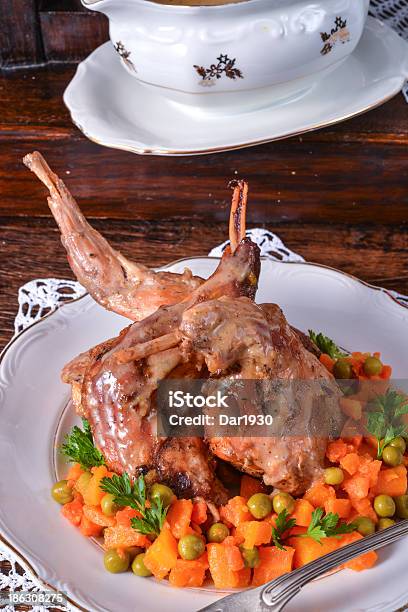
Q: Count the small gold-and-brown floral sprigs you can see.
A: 3